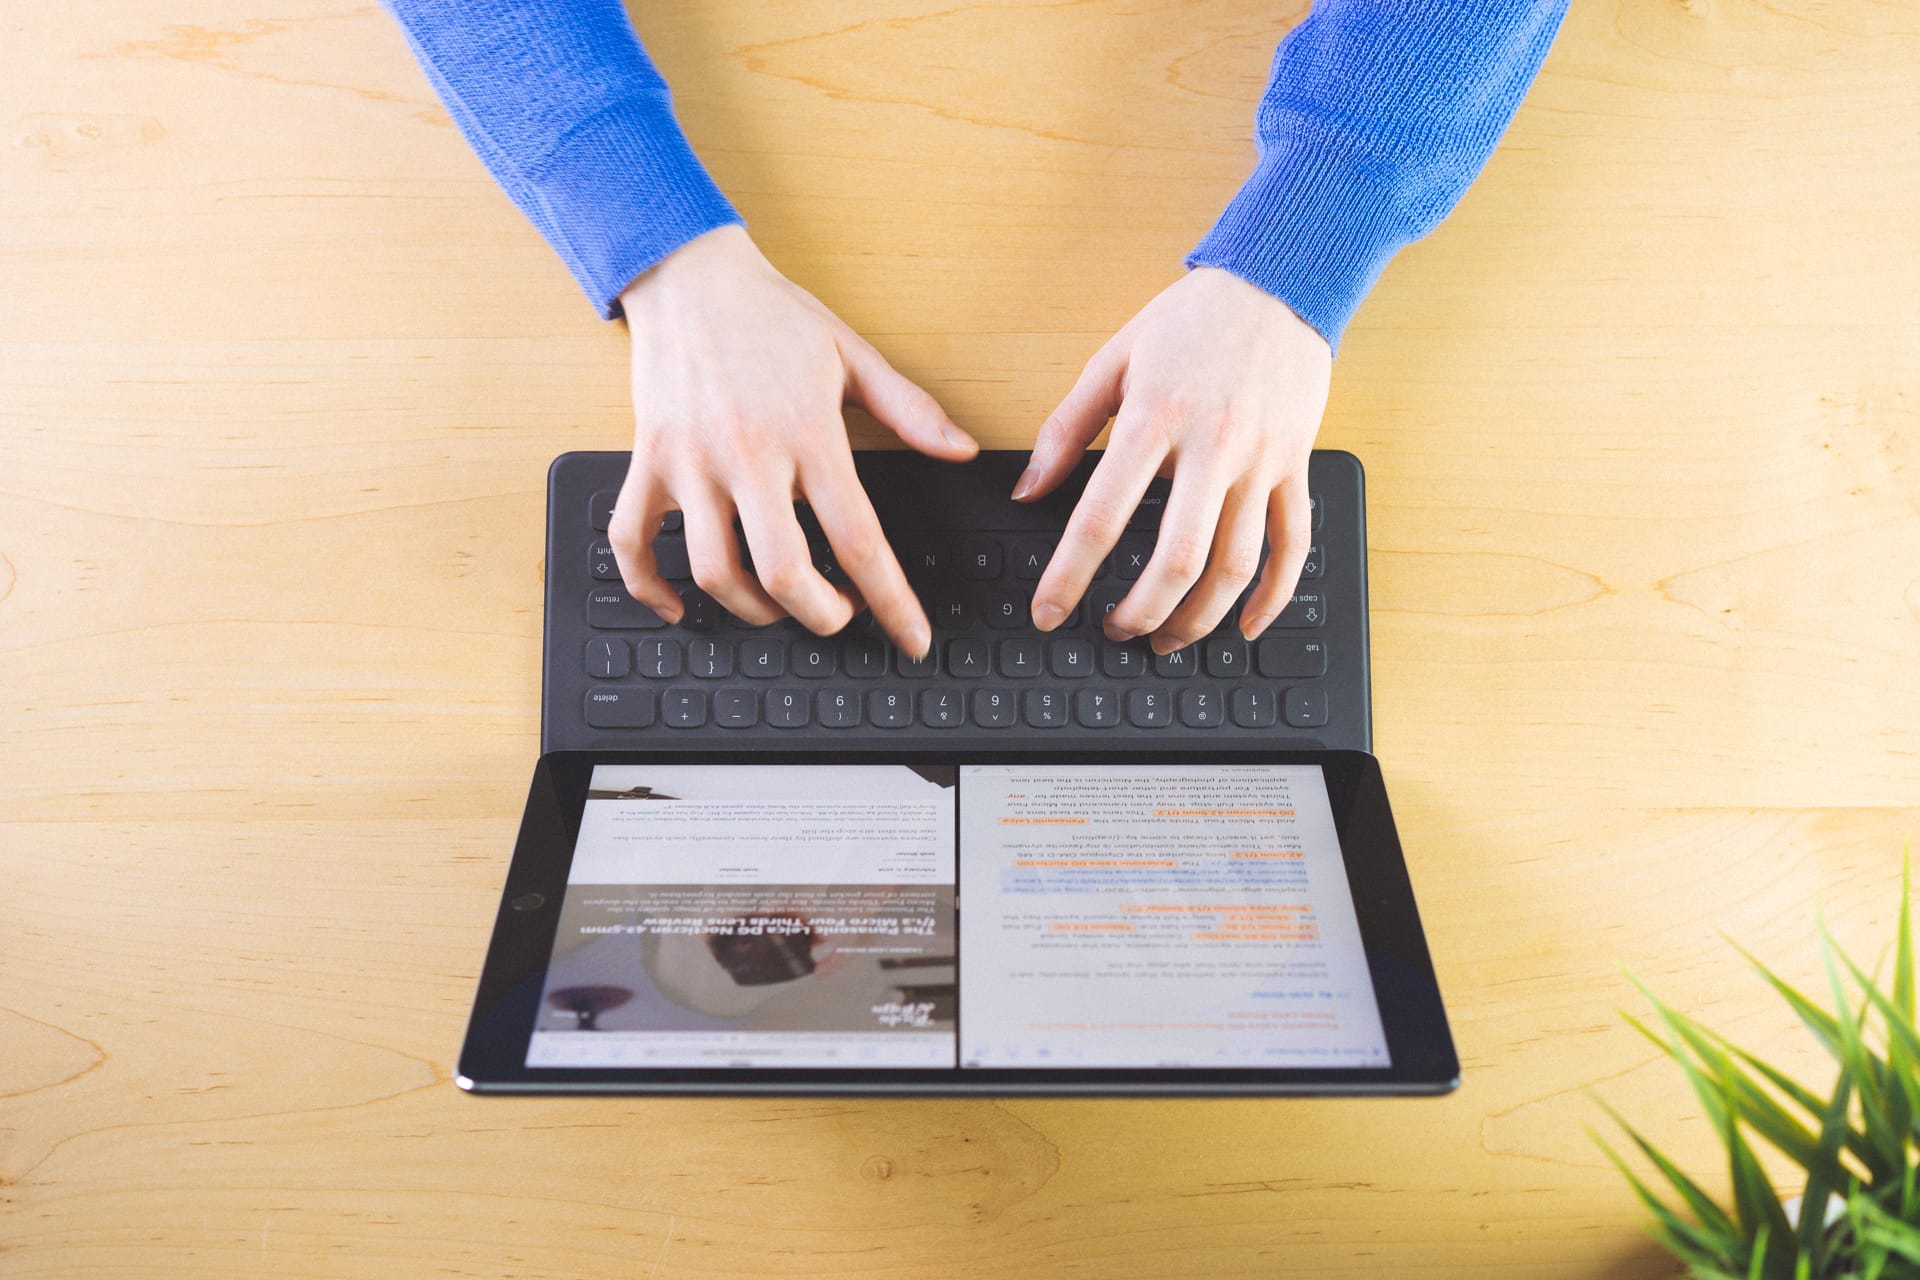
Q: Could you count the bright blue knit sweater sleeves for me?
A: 2